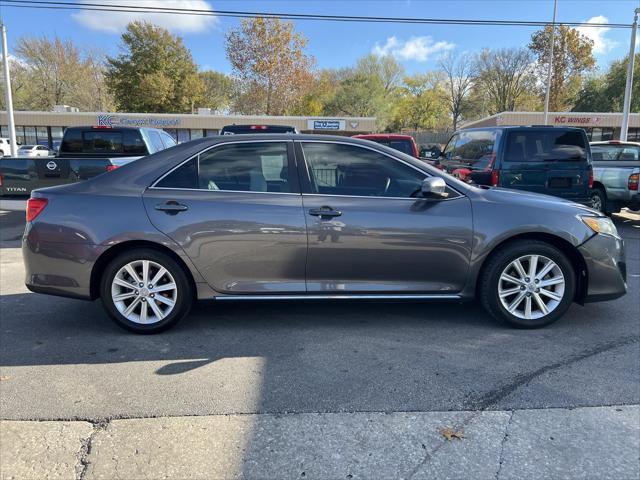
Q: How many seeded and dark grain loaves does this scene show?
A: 0